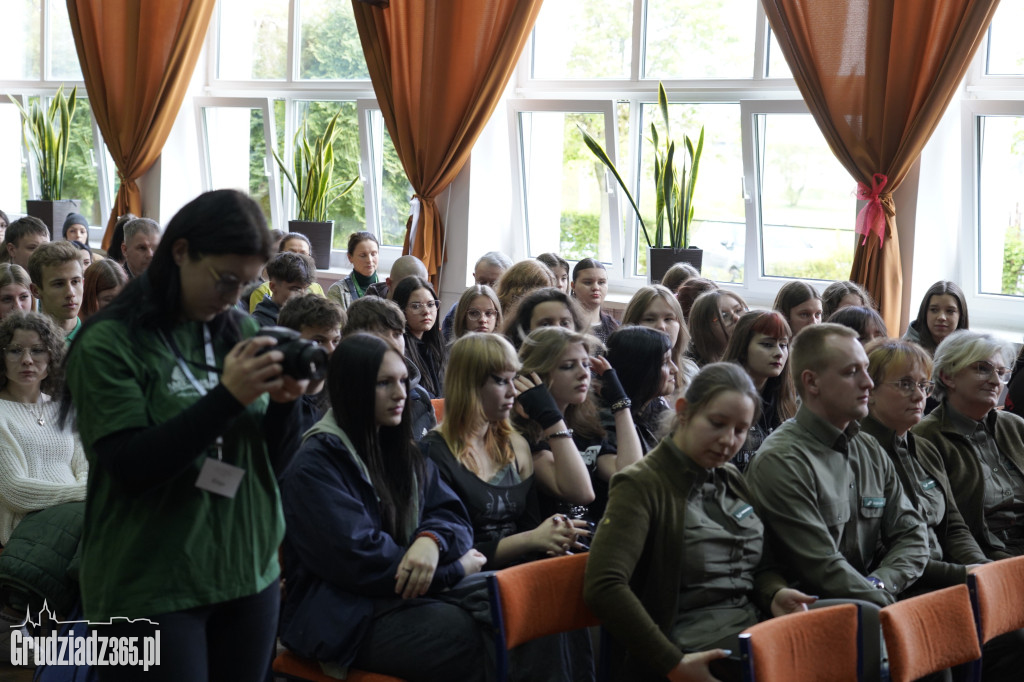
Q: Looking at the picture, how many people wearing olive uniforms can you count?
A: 4